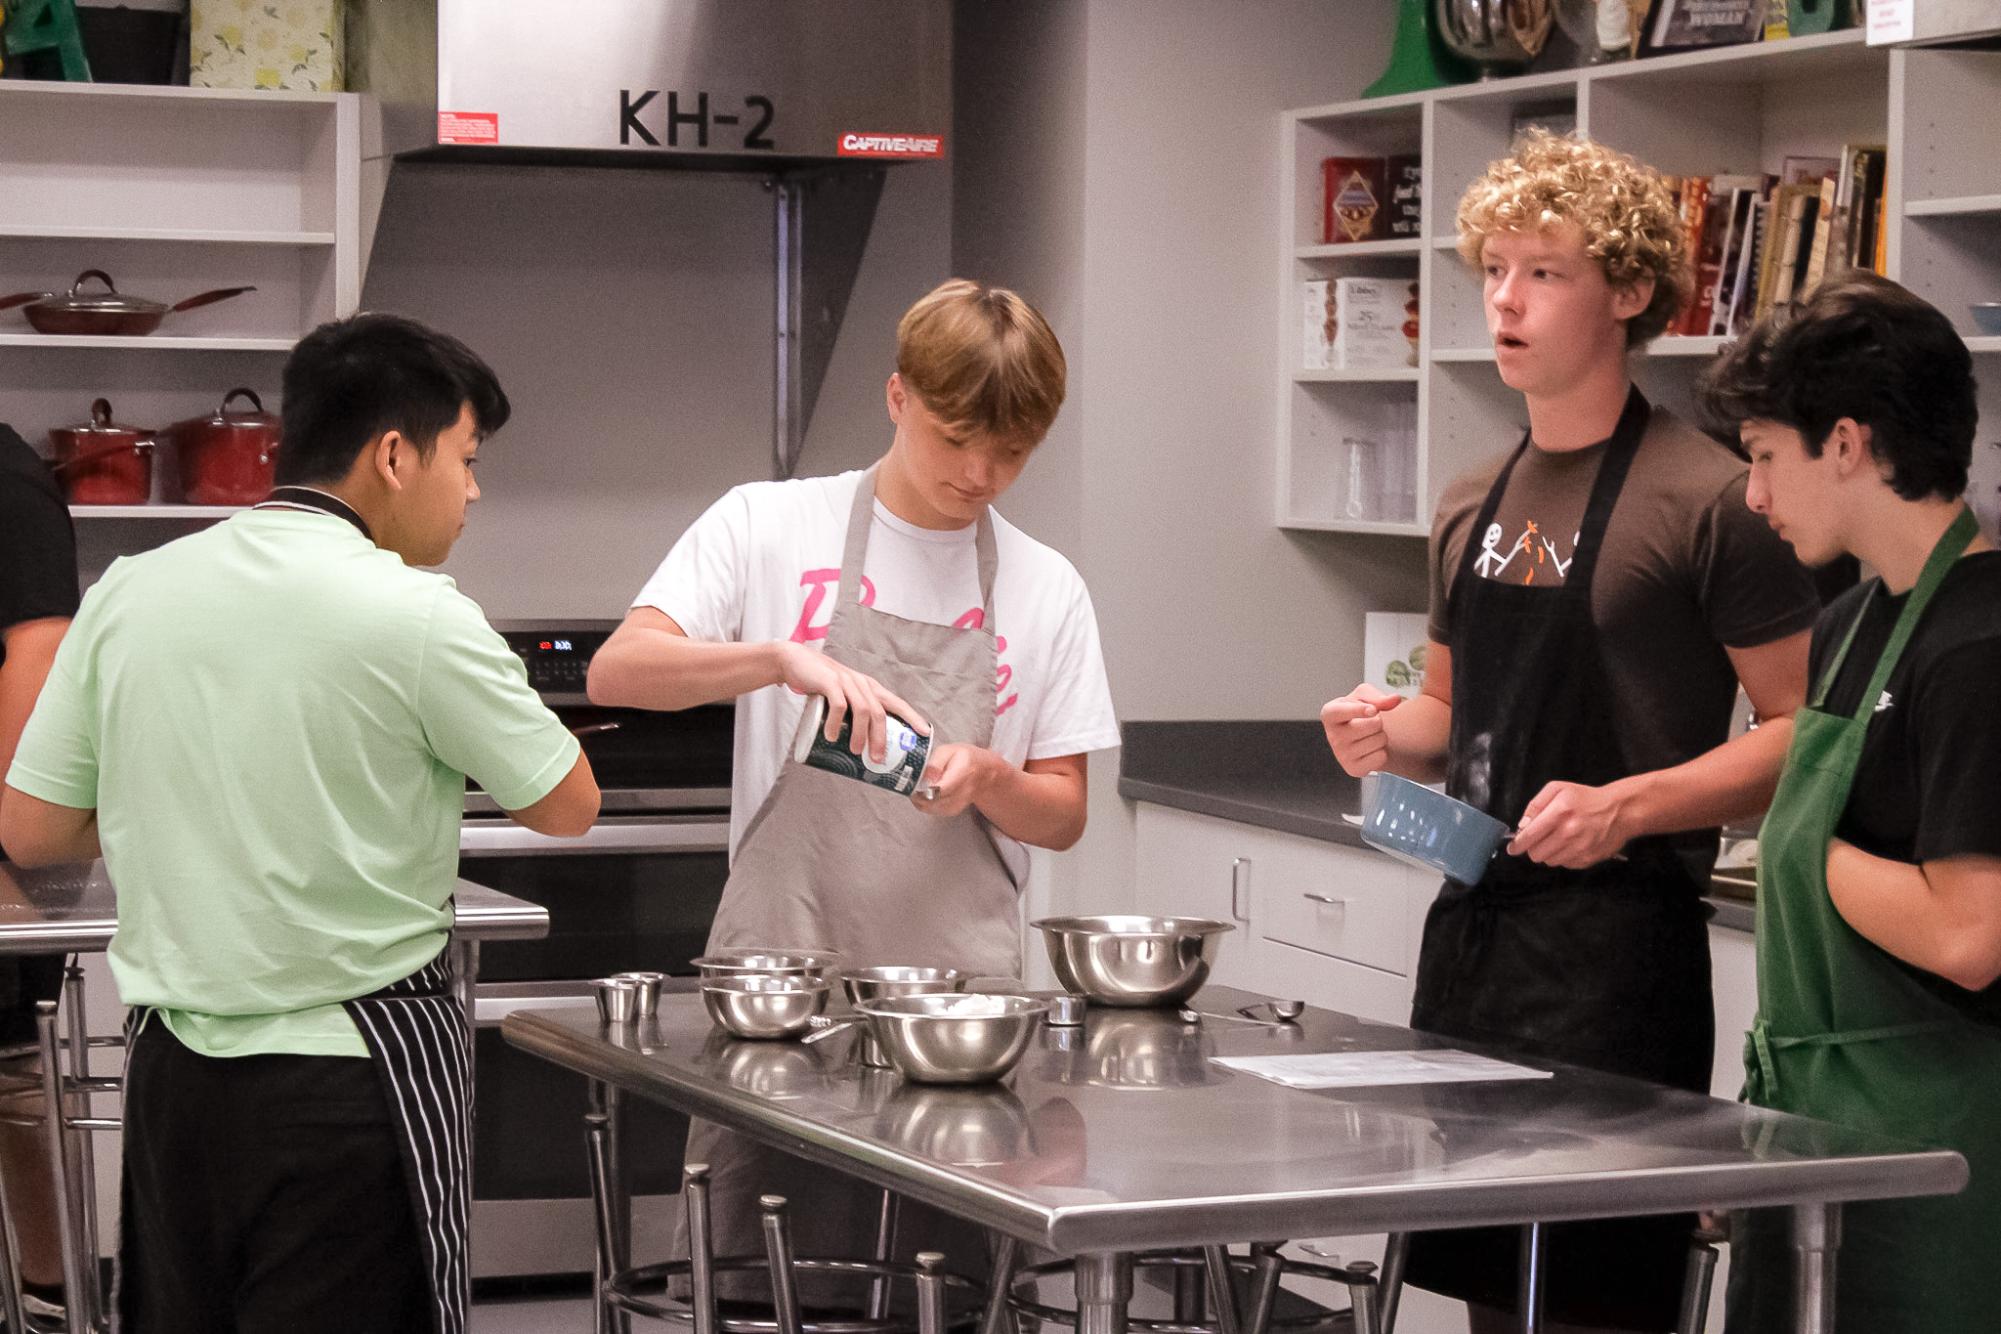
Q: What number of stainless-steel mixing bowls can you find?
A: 5